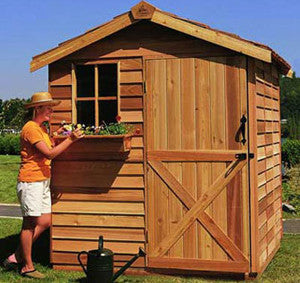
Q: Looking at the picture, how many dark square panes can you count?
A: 4